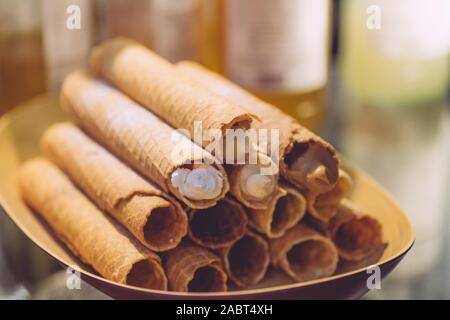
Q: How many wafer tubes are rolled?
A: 13